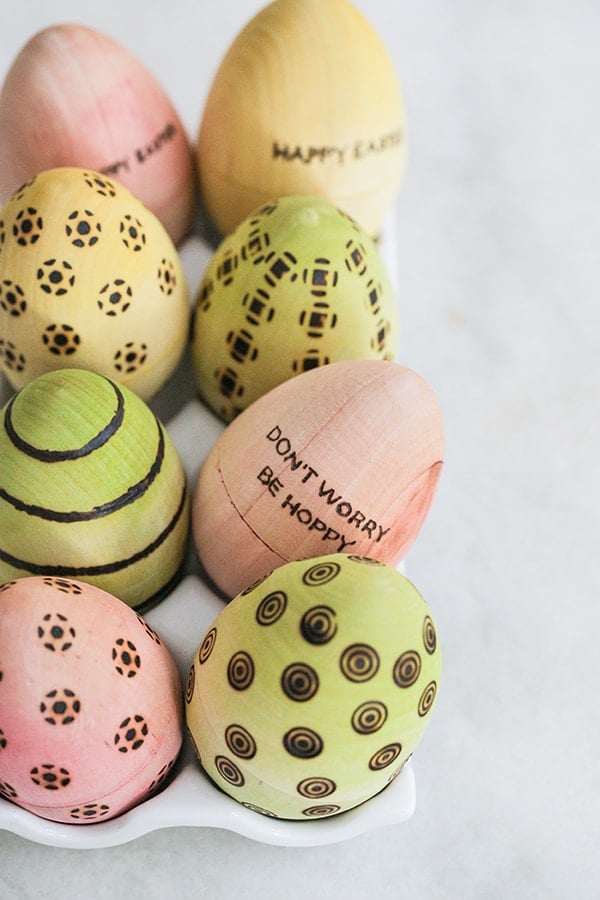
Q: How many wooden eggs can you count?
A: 8